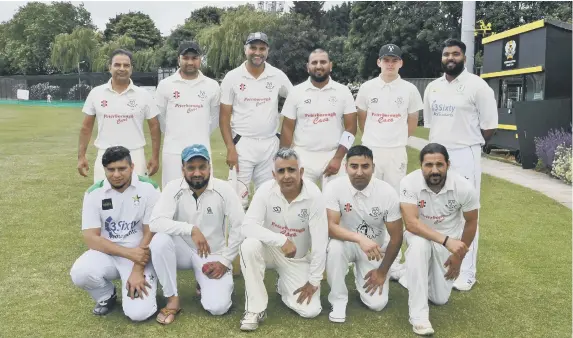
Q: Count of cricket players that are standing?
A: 6